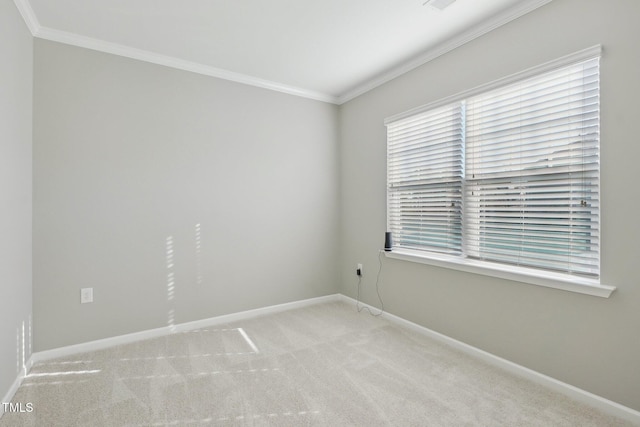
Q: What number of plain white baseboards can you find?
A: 3